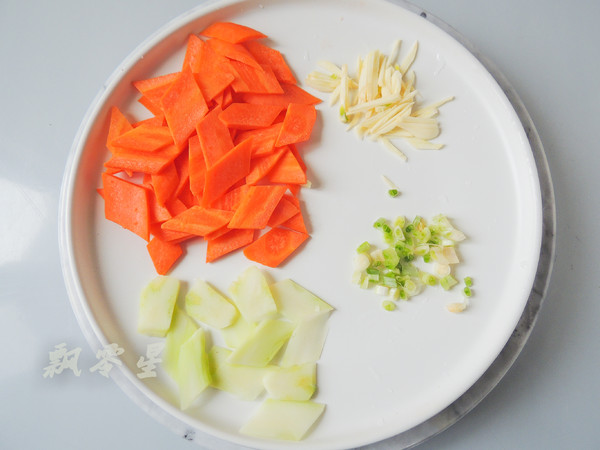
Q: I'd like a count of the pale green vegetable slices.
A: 12